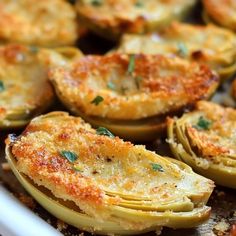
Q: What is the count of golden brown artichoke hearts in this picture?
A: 8